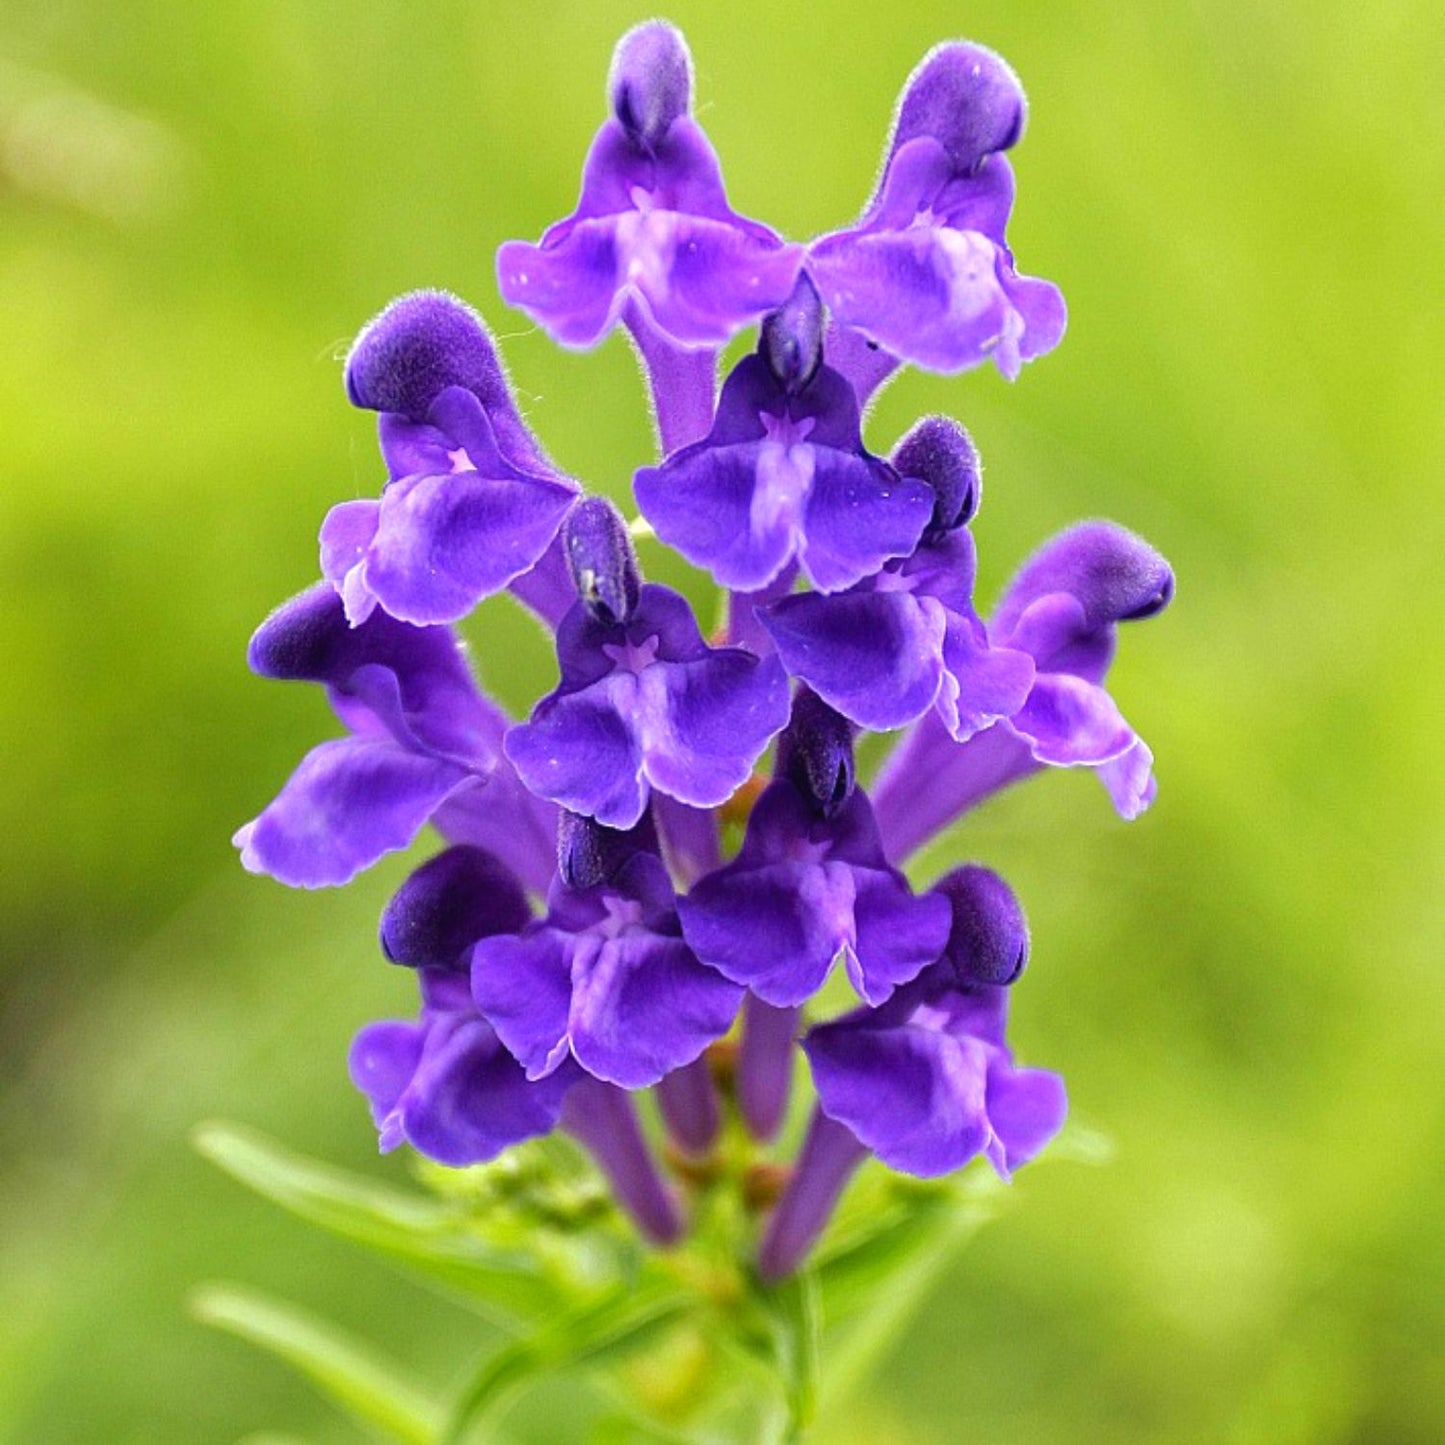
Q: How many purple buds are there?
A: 12